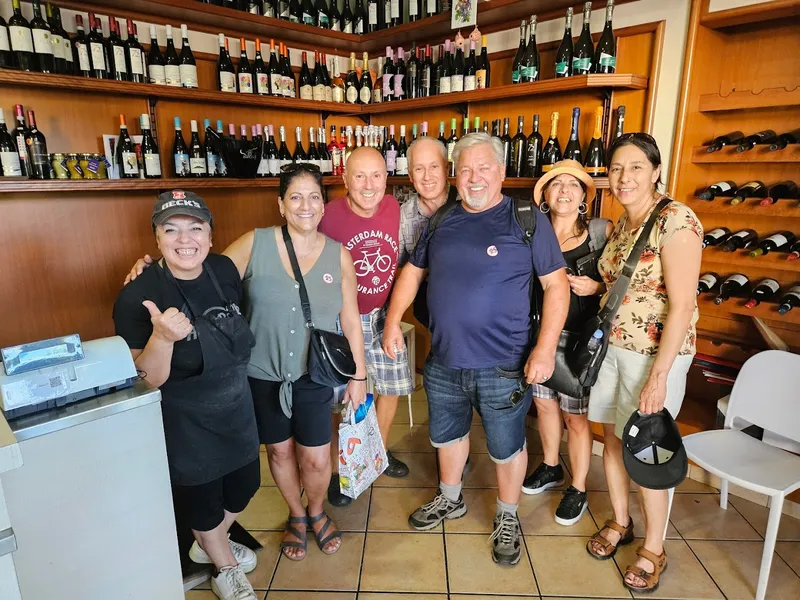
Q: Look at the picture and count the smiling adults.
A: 7